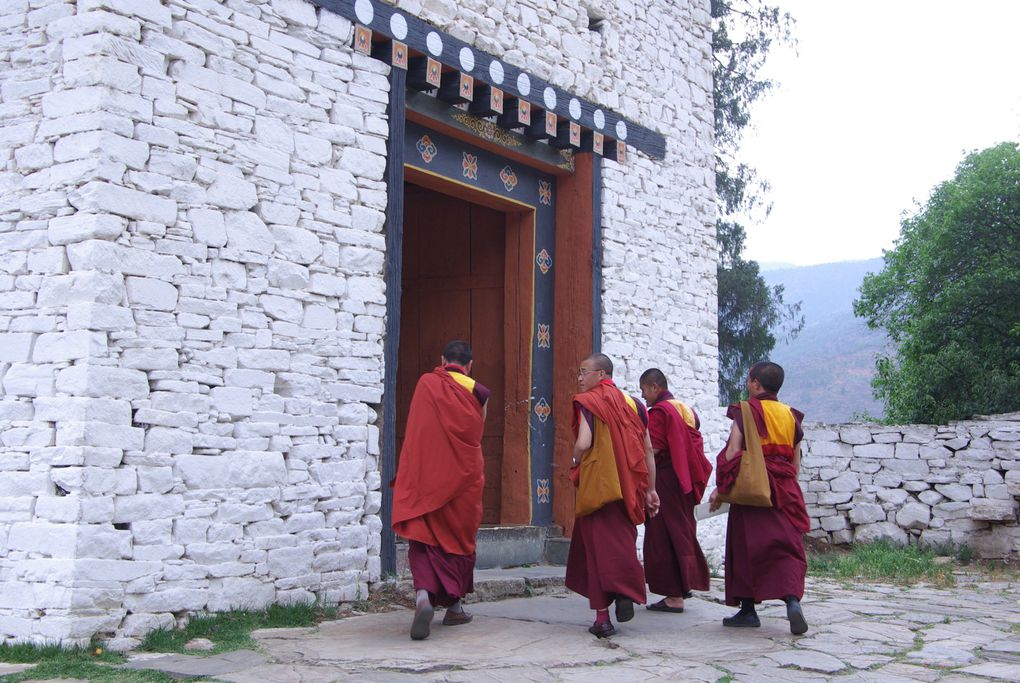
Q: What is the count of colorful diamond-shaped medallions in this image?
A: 4